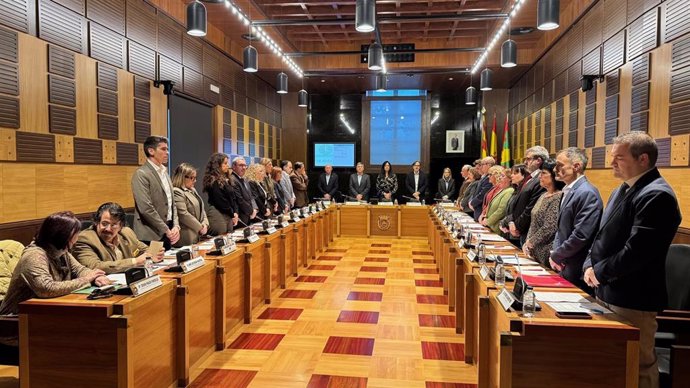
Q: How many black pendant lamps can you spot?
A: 11